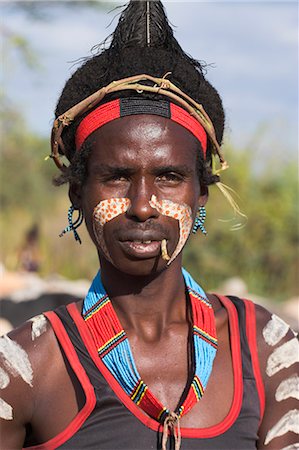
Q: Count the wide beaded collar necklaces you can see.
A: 1